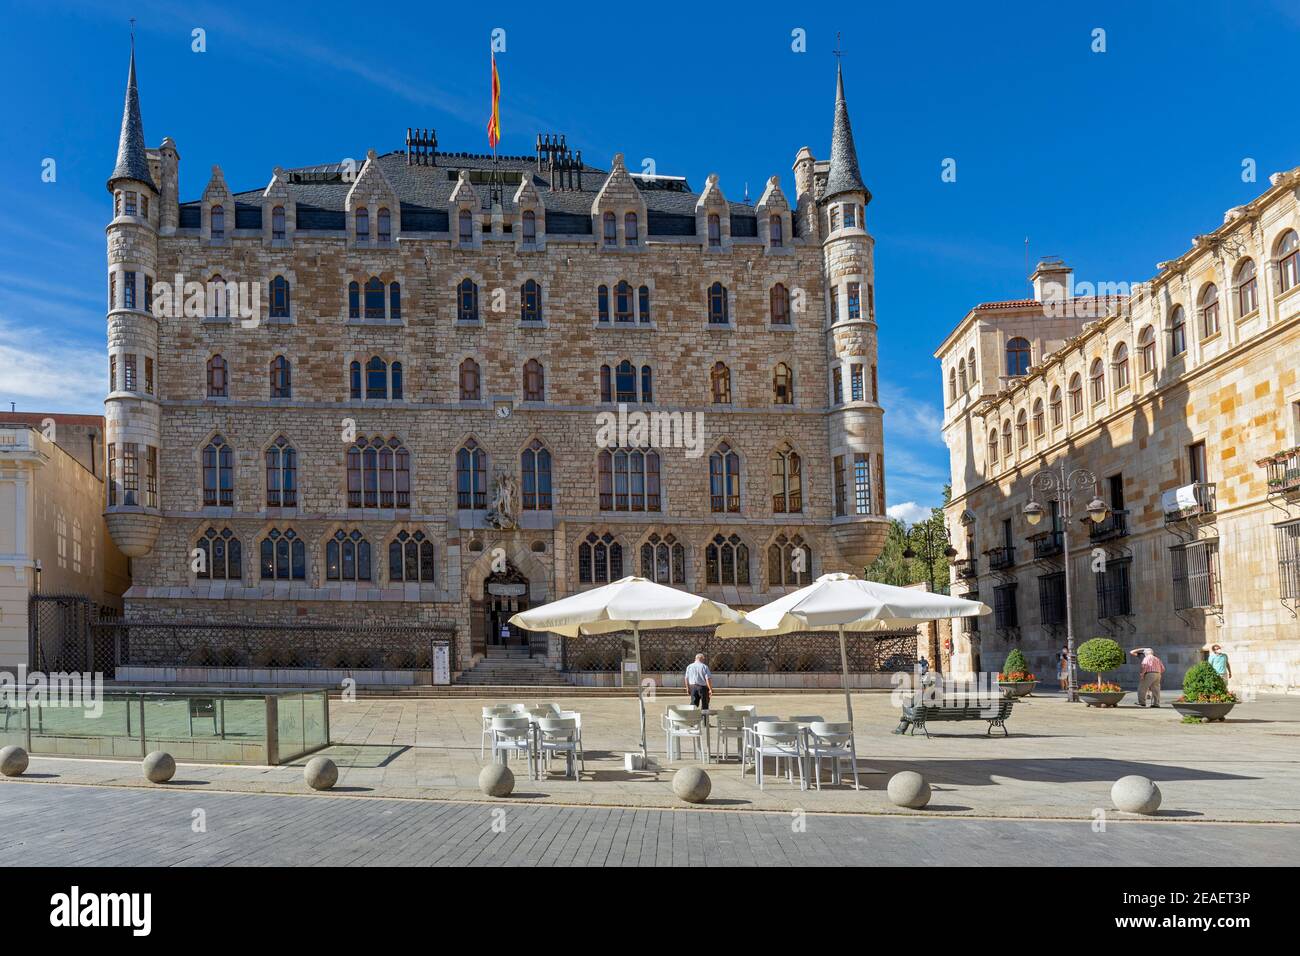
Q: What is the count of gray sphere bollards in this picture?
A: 7